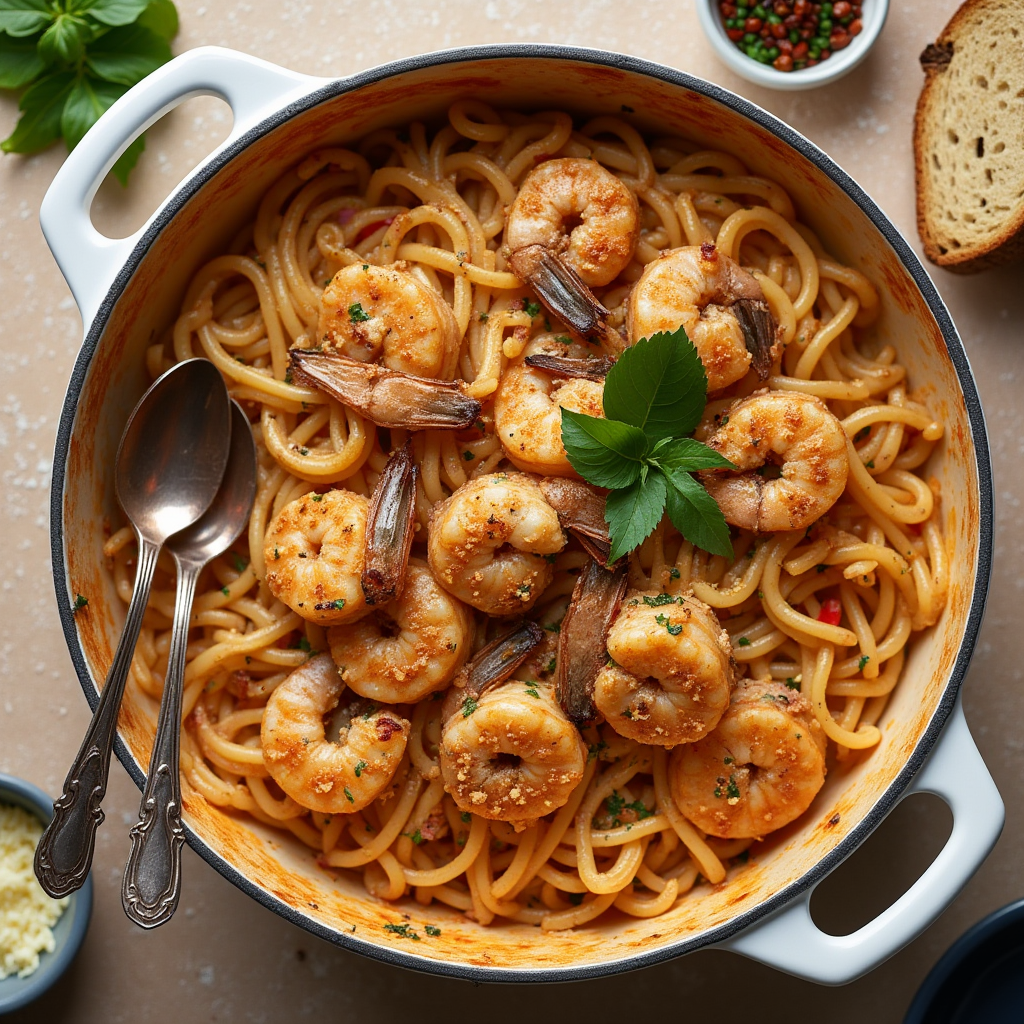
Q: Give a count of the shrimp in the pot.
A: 12